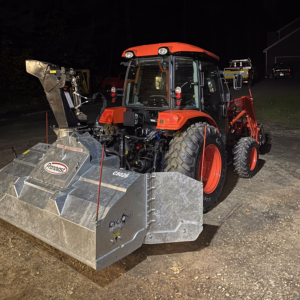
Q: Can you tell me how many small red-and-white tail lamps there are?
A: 2